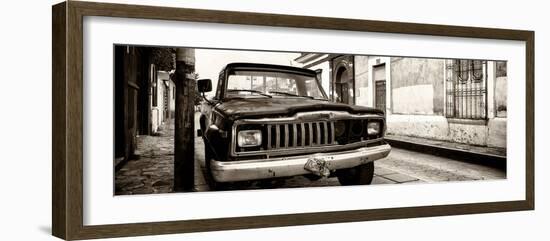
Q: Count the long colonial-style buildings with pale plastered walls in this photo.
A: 1